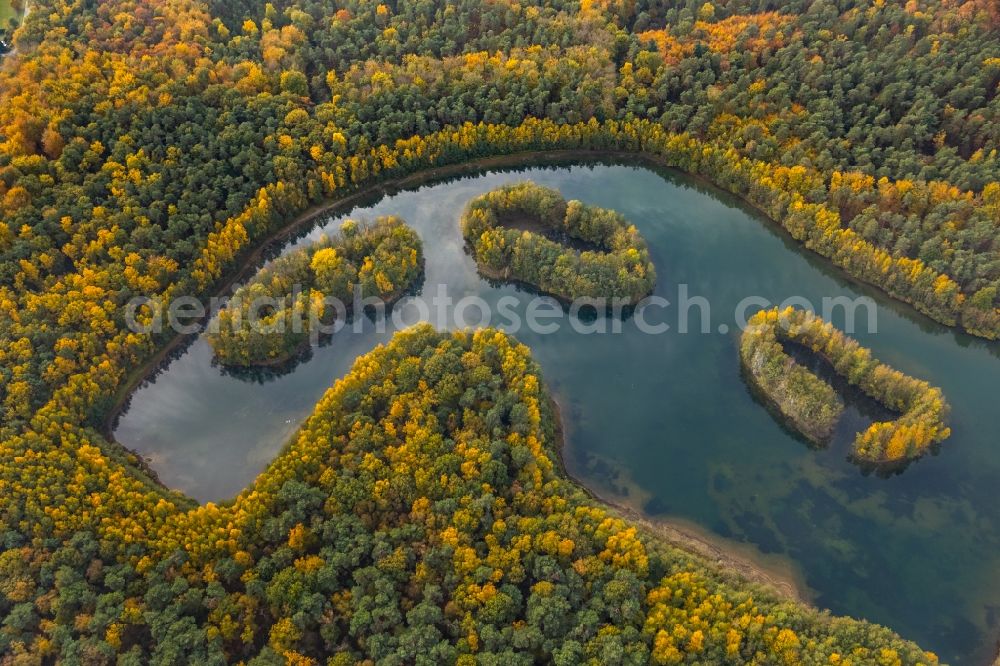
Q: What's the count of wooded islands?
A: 3